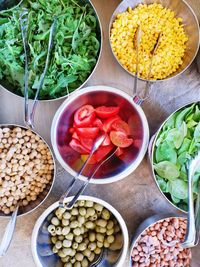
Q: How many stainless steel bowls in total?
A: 7